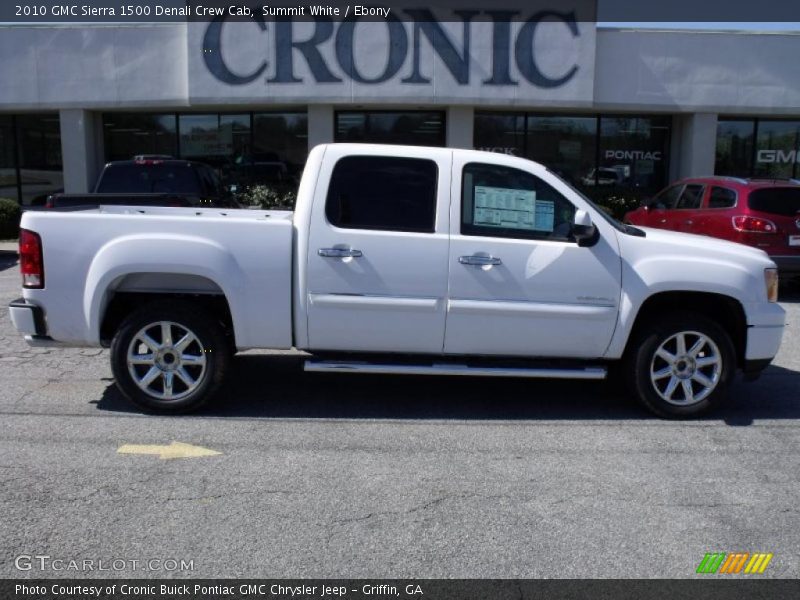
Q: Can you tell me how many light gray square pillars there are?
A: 4